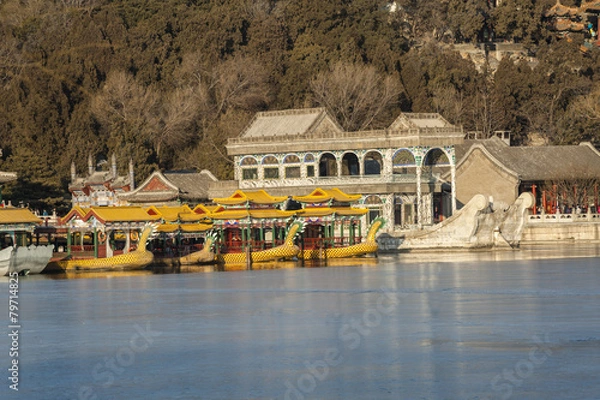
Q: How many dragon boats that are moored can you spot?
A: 4